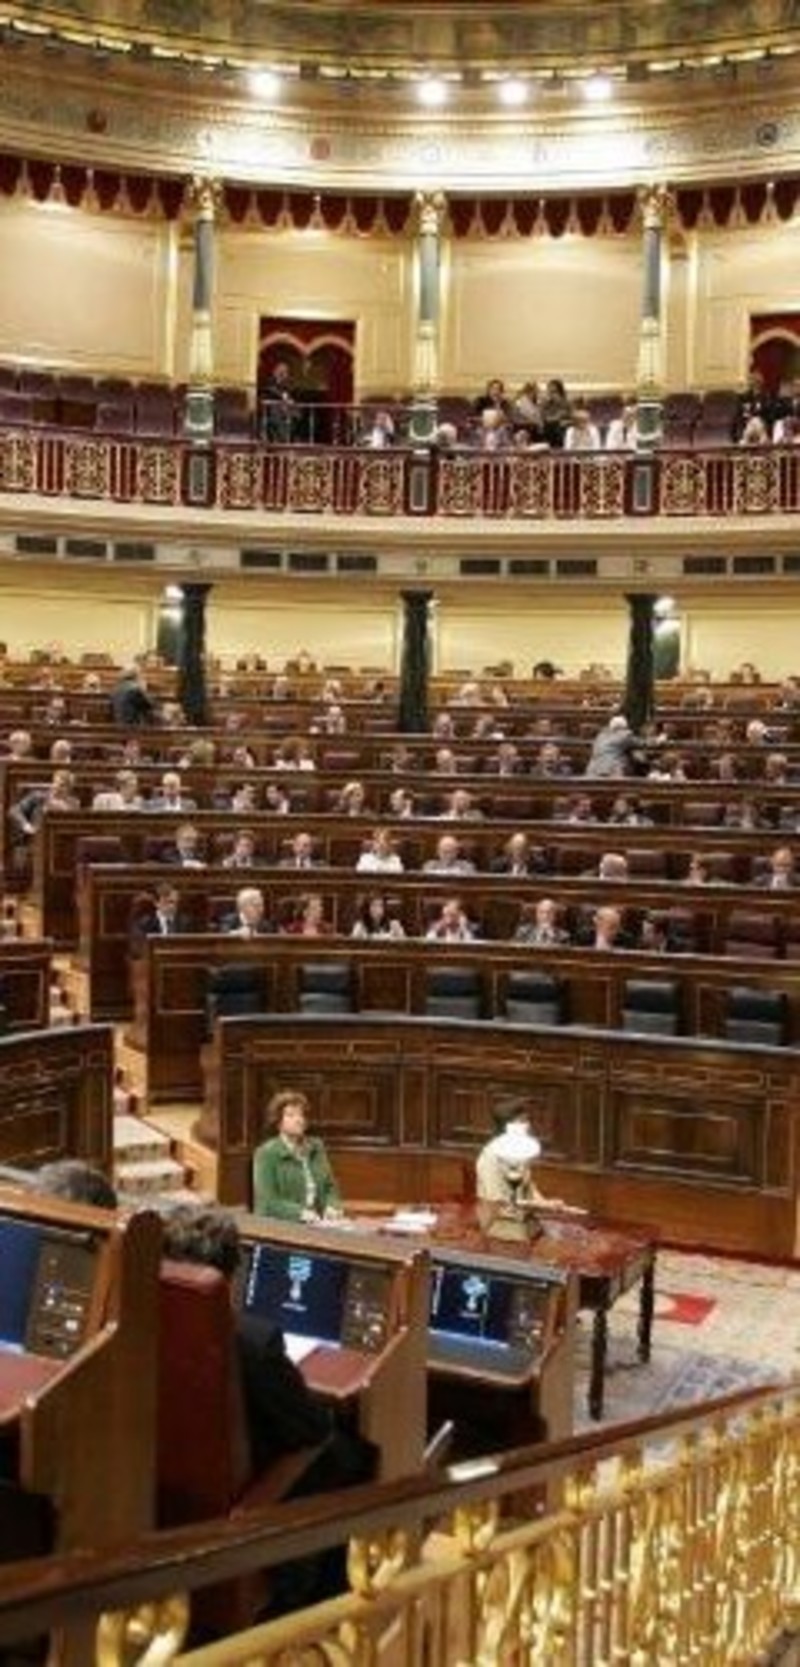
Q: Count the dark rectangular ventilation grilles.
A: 12